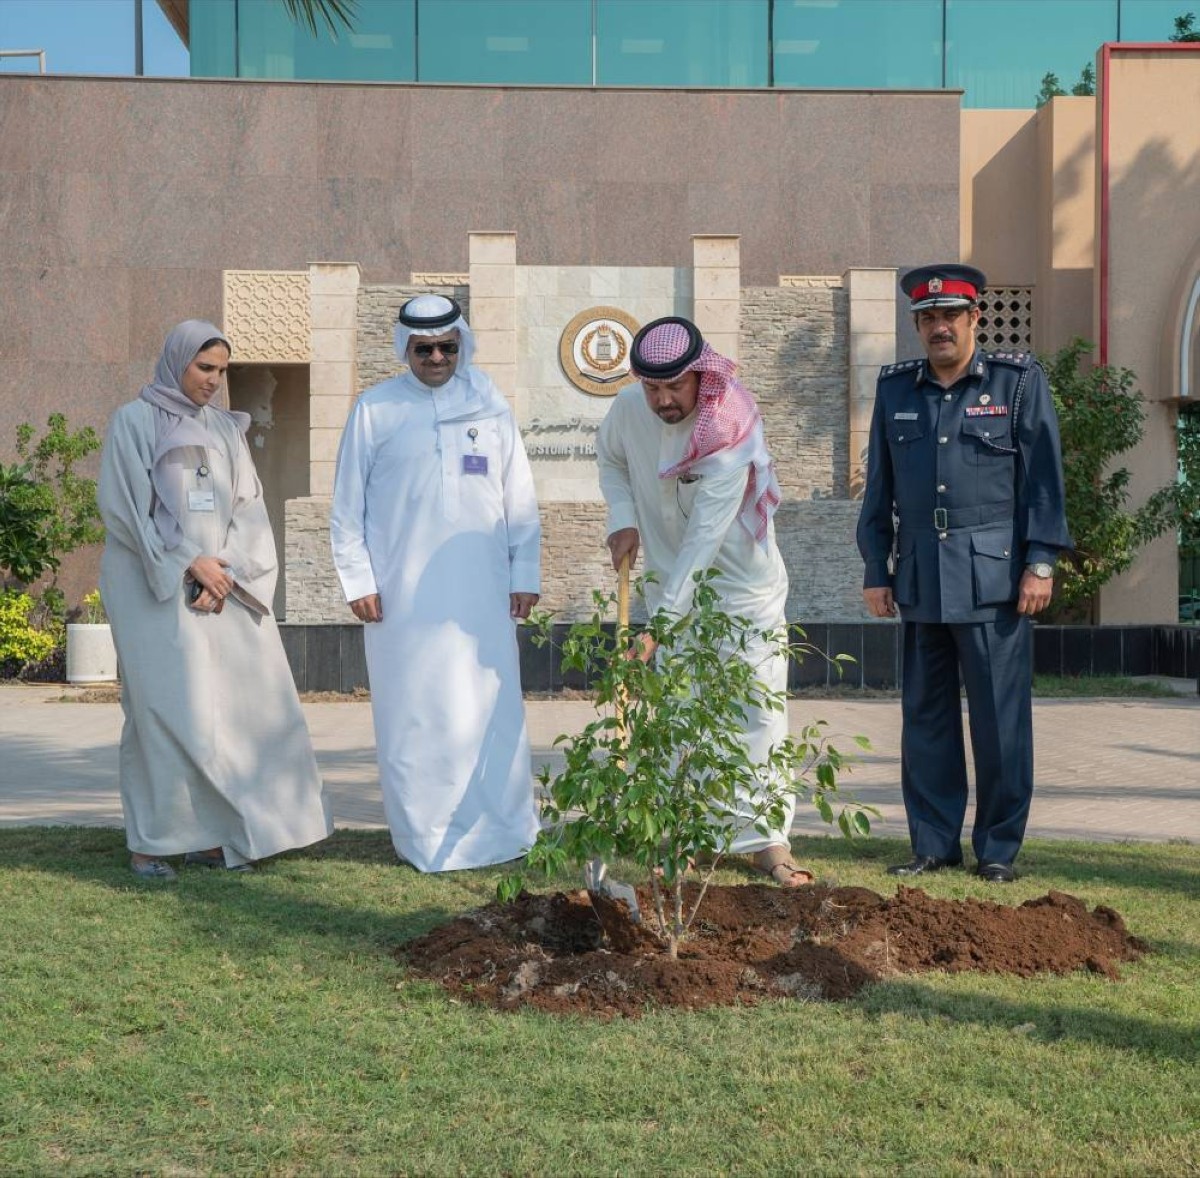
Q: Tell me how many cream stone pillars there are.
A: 4